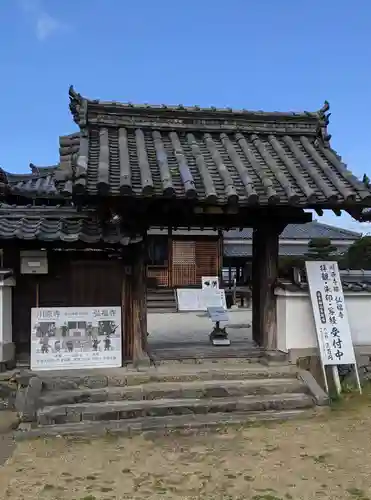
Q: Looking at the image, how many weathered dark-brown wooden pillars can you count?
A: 2